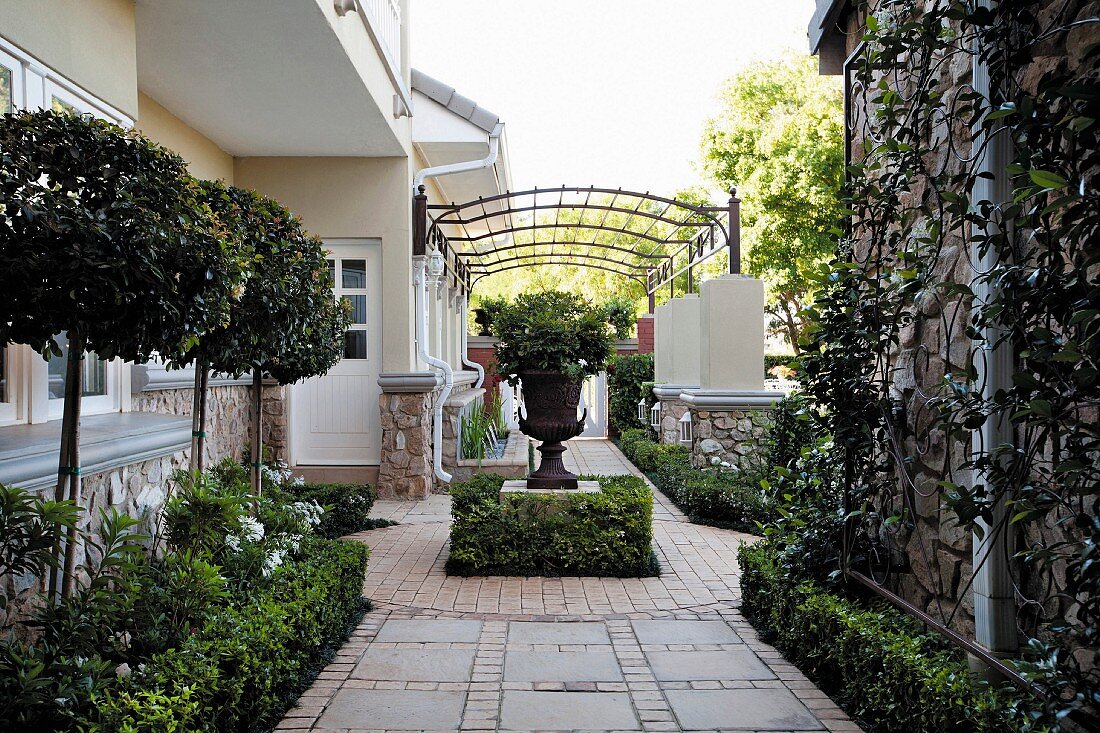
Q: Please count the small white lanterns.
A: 3